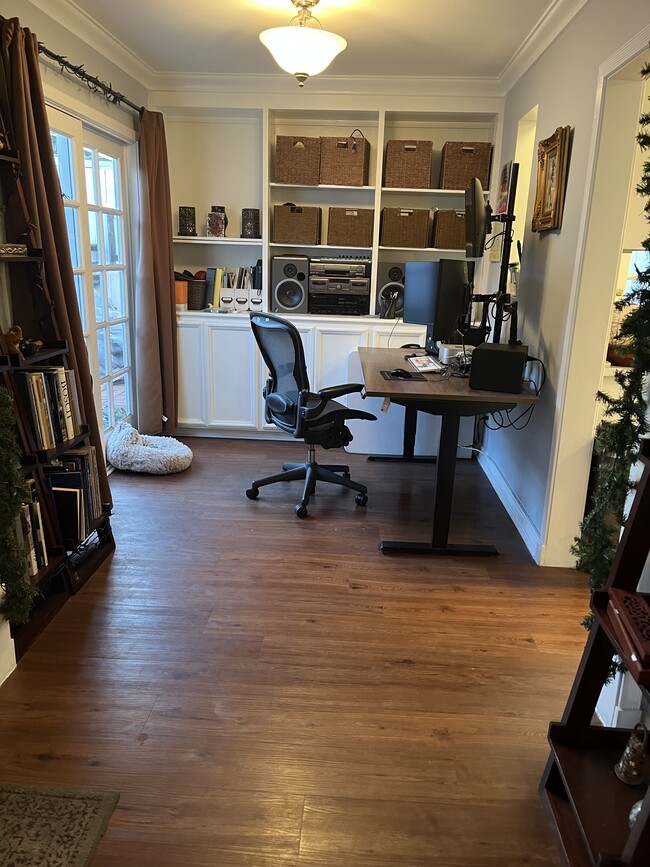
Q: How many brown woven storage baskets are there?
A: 8